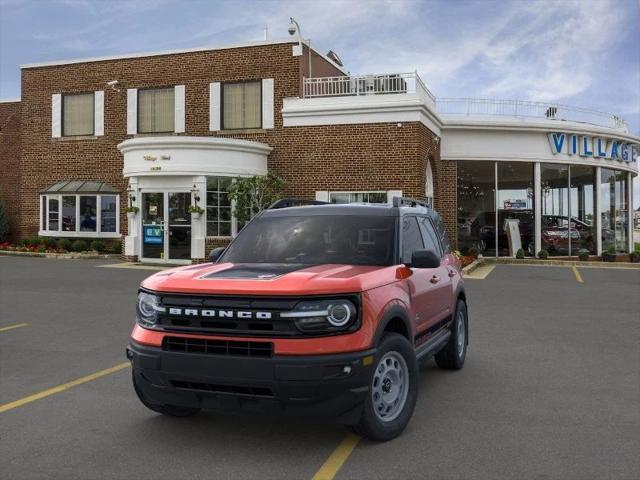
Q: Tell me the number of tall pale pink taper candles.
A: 0